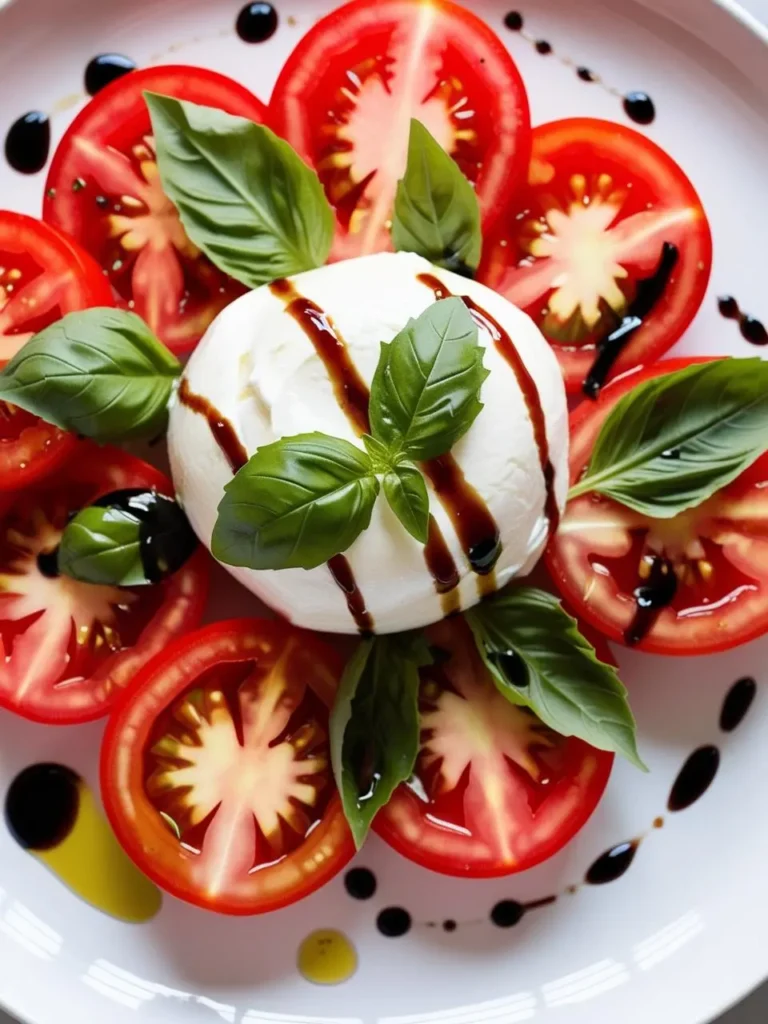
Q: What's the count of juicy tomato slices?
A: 8